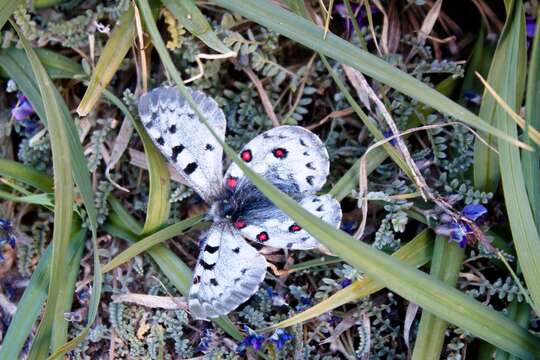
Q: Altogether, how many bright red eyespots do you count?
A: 6